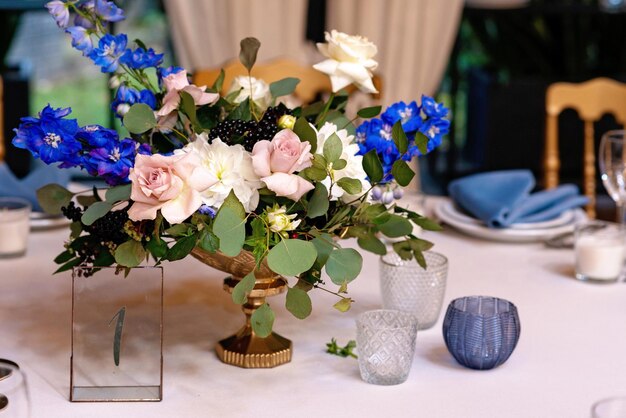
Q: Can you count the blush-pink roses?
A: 3